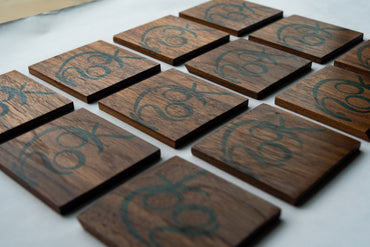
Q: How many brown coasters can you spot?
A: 12